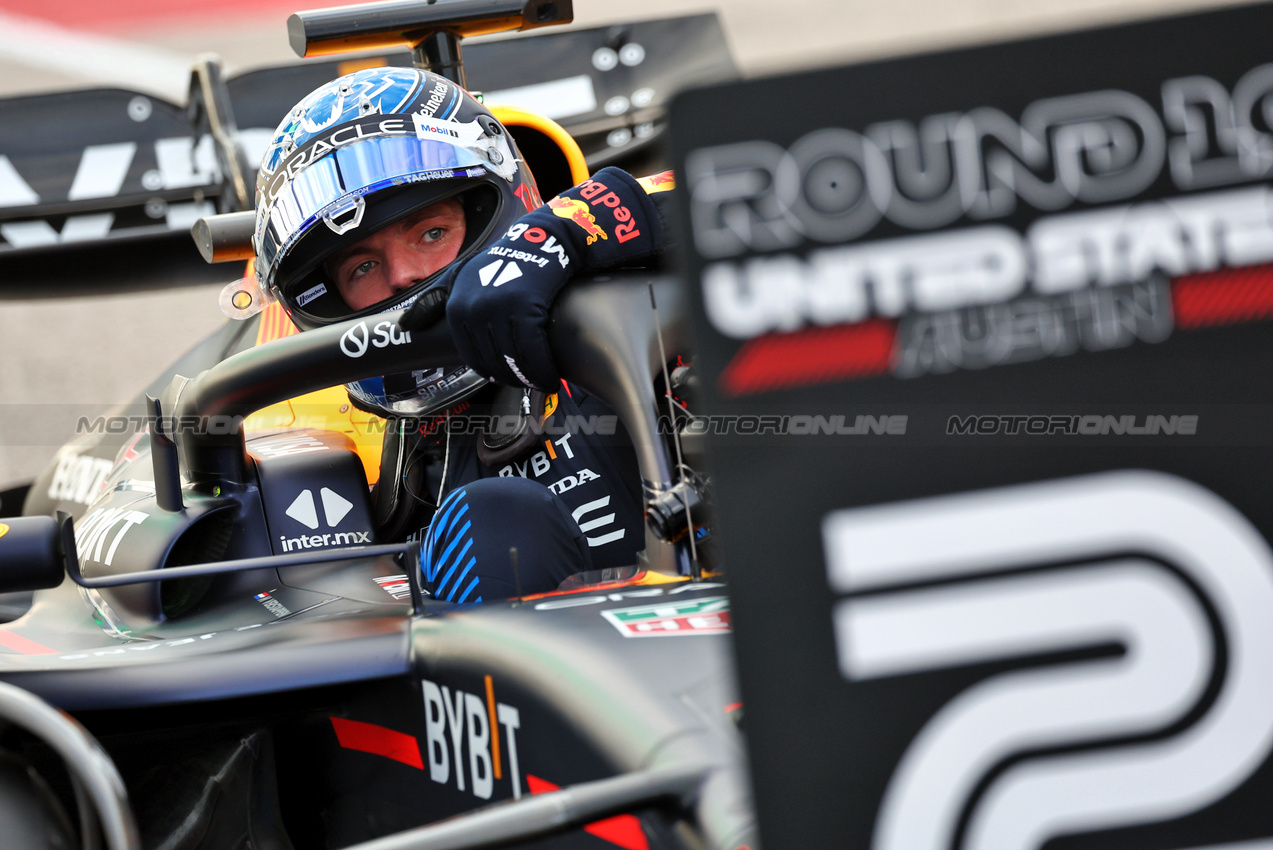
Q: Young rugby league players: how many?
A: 0